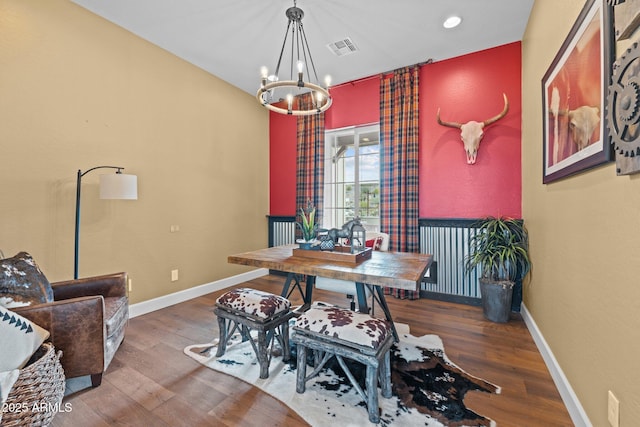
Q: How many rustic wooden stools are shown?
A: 2